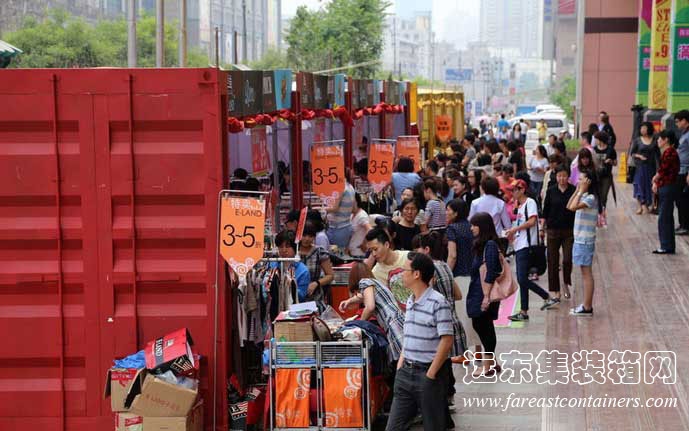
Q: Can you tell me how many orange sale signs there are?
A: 5